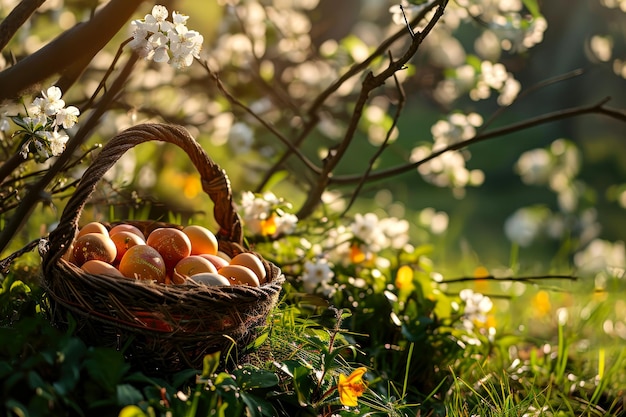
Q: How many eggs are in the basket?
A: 14